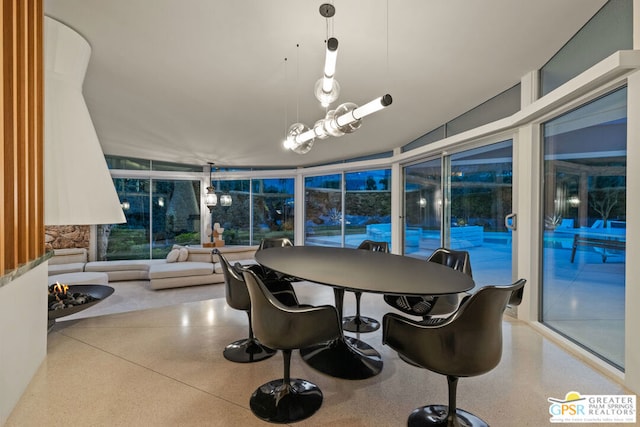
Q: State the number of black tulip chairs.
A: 6